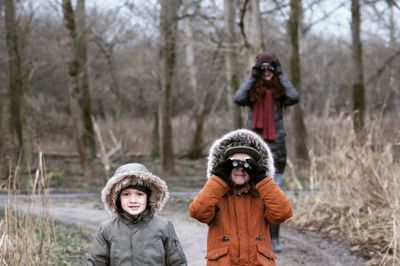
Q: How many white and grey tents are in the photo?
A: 0